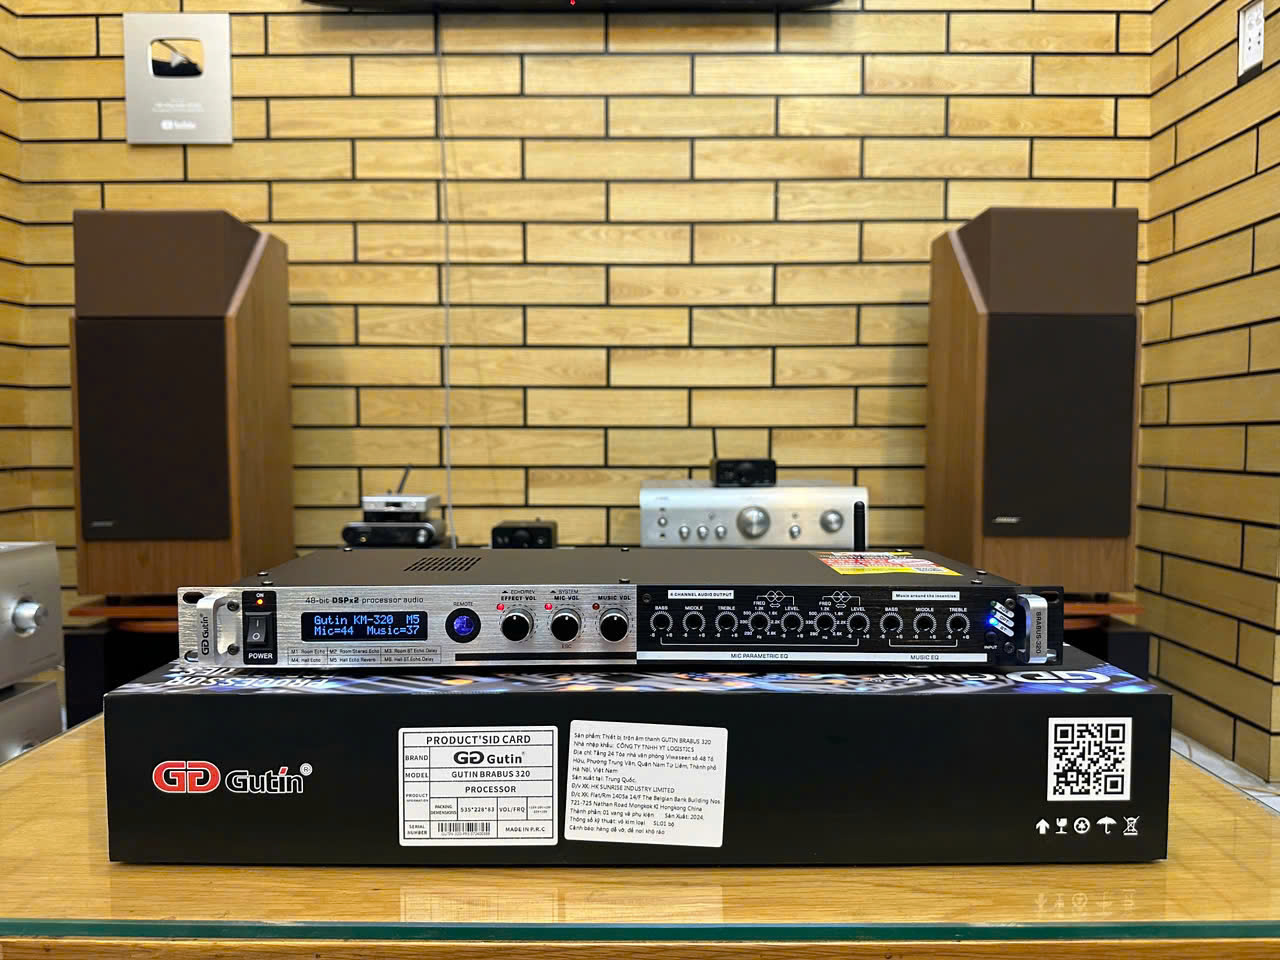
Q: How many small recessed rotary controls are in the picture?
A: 10